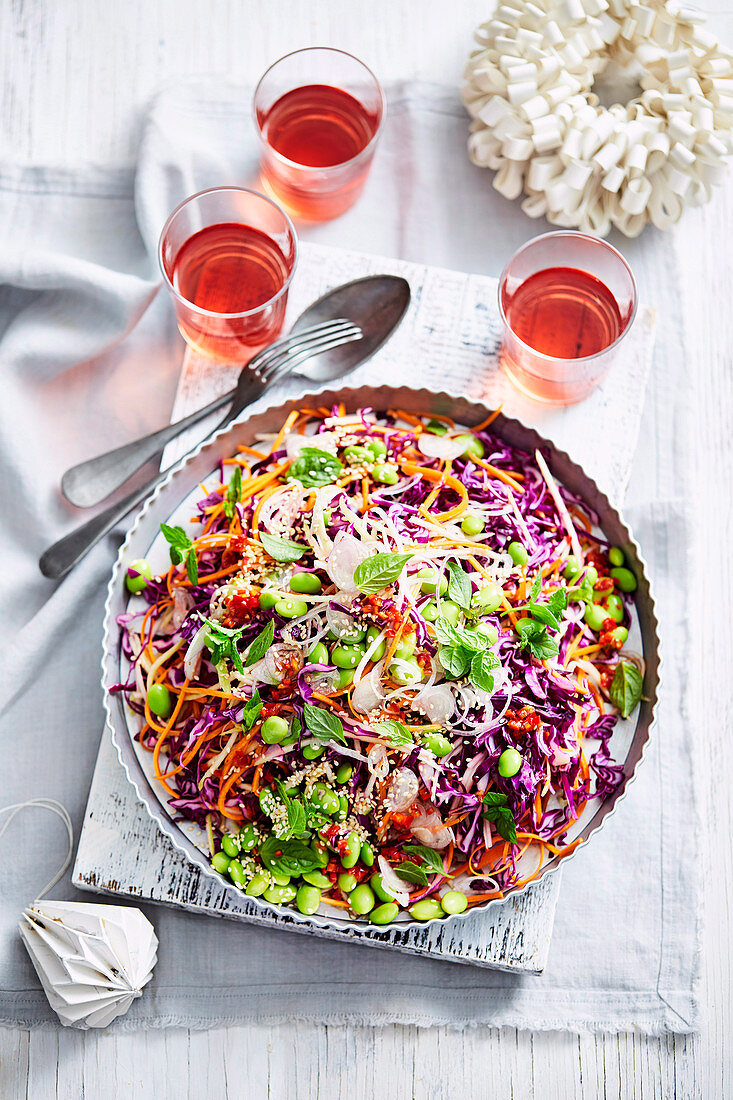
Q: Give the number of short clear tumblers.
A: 3